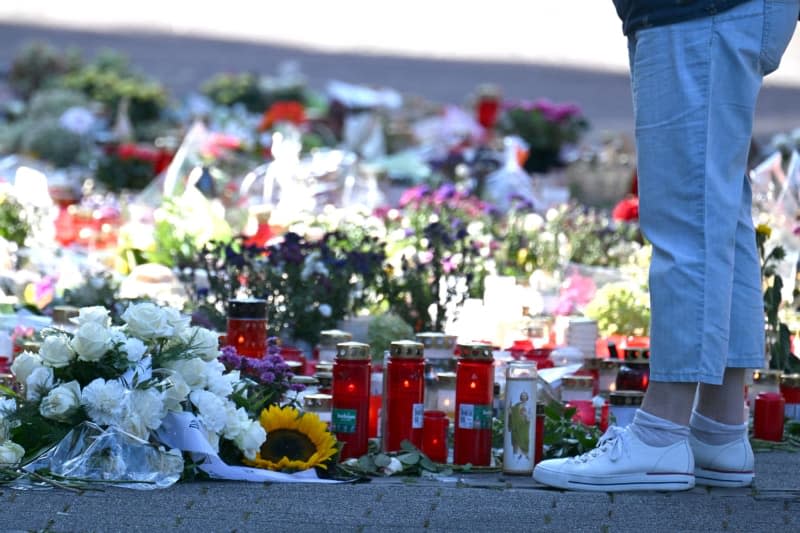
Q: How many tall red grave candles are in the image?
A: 3